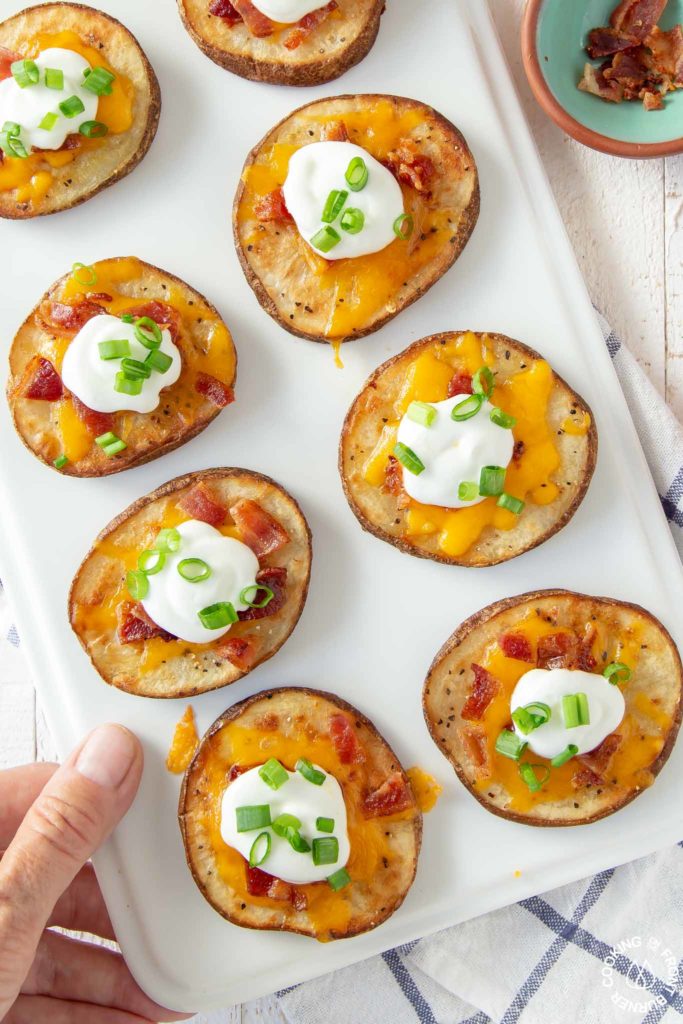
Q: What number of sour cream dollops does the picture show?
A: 8